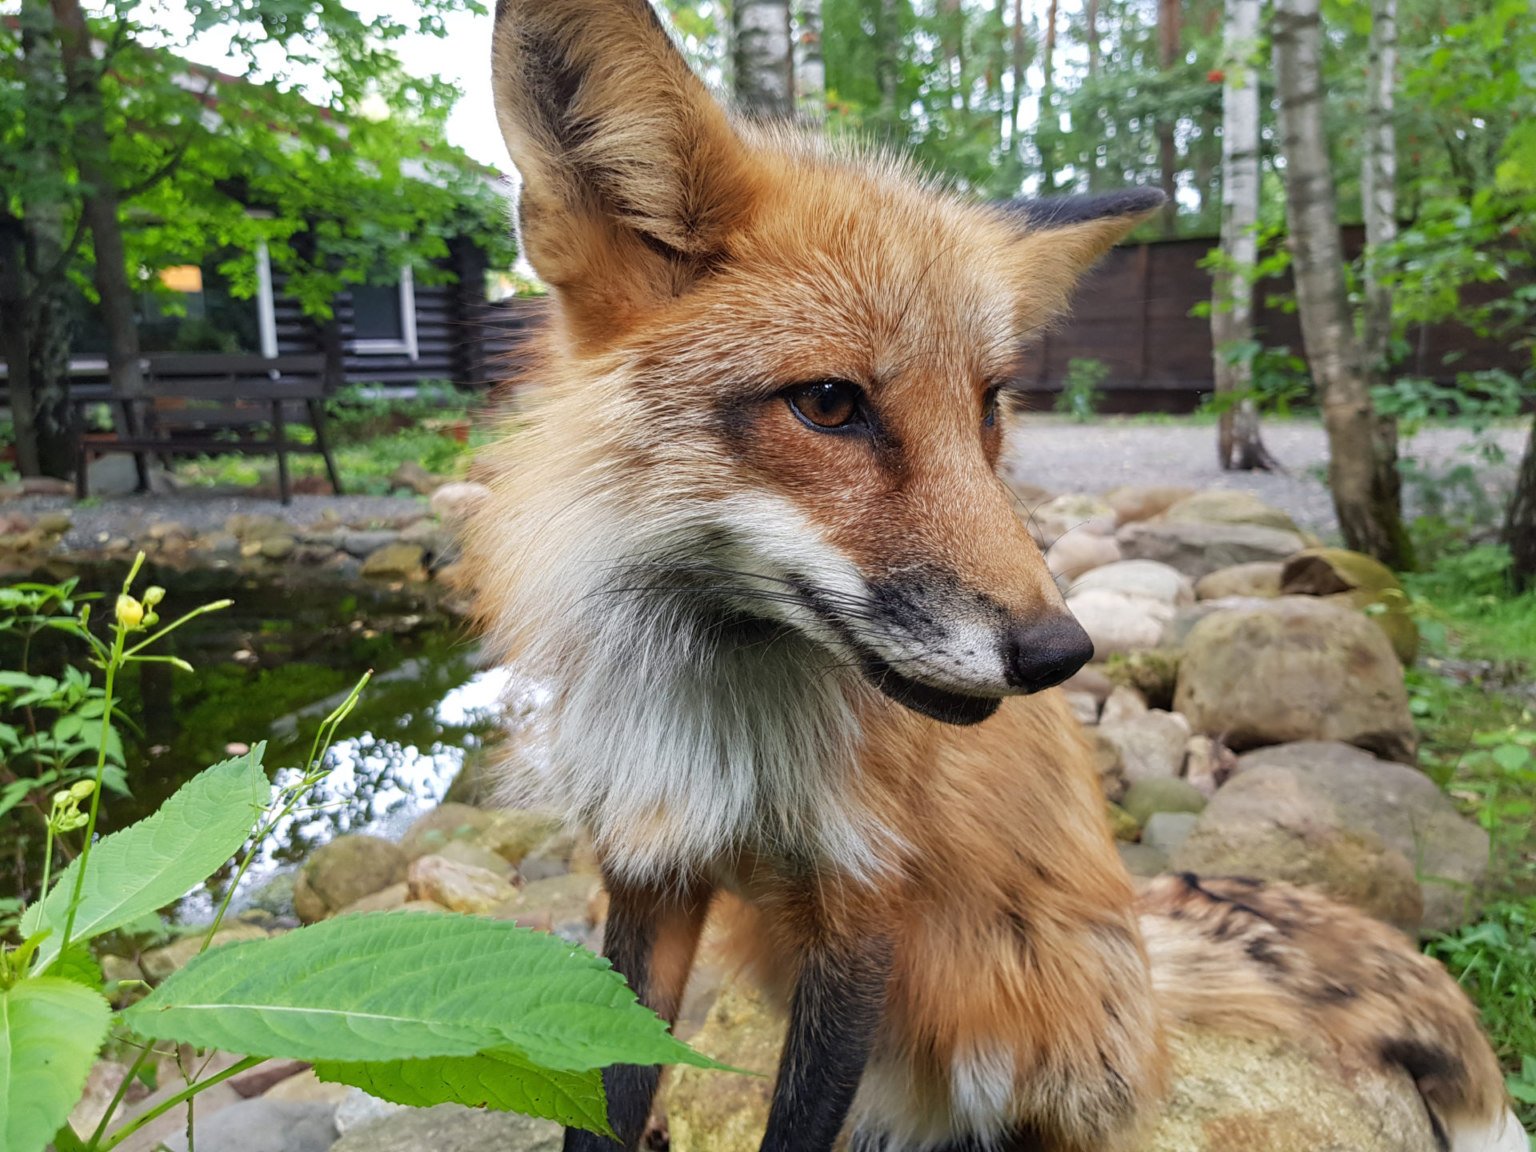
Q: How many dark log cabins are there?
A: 1